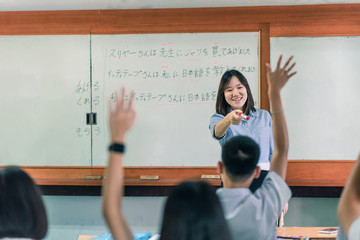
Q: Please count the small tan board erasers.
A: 3